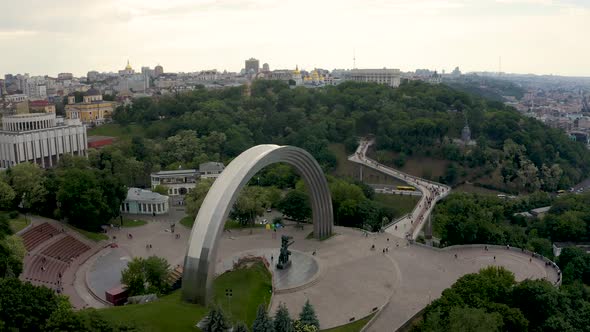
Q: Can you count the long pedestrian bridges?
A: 1